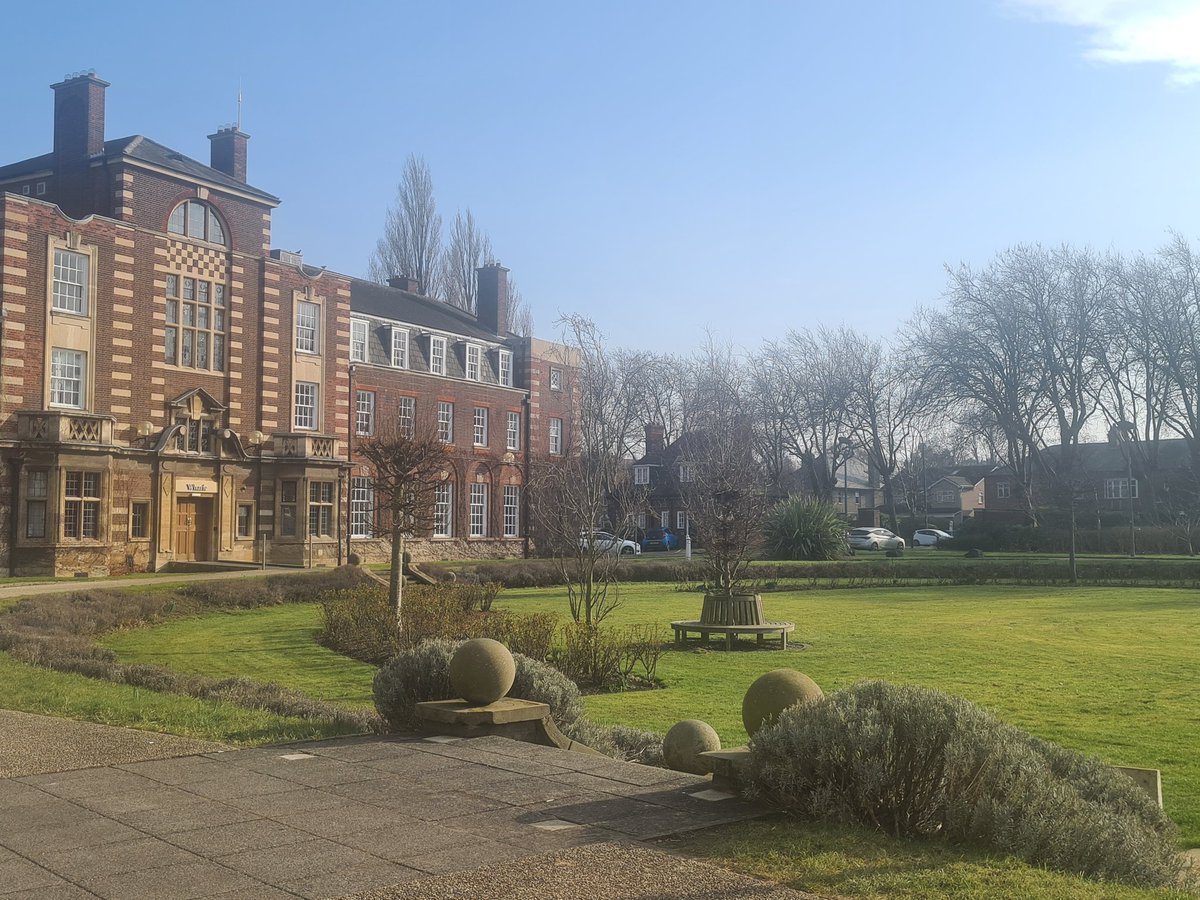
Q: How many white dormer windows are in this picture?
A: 5